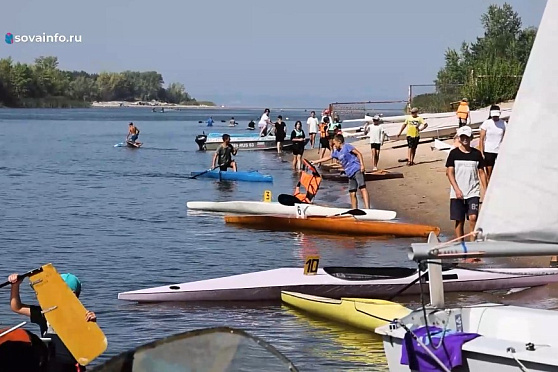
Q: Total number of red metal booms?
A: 0